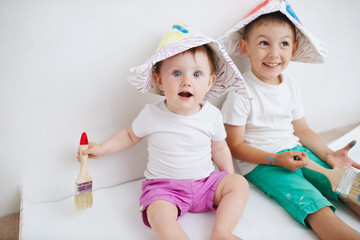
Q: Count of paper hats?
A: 2